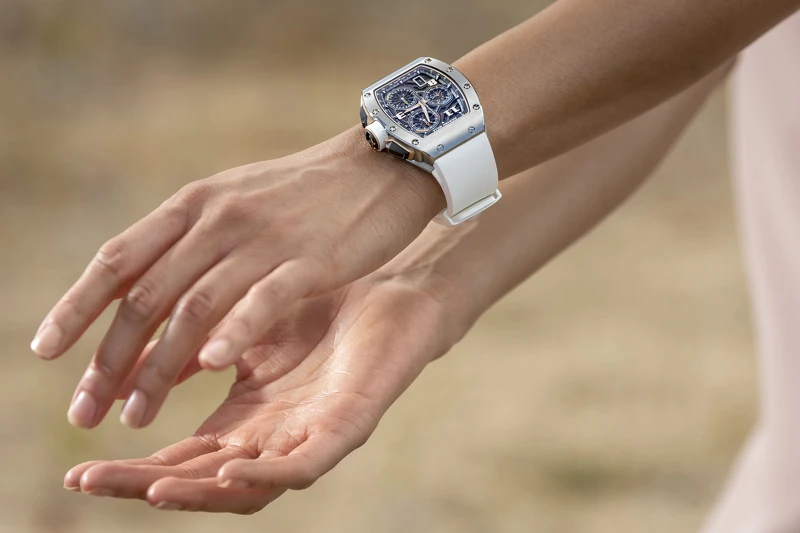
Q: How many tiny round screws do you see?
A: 10